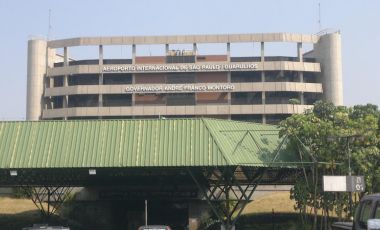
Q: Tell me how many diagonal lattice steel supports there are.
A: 2